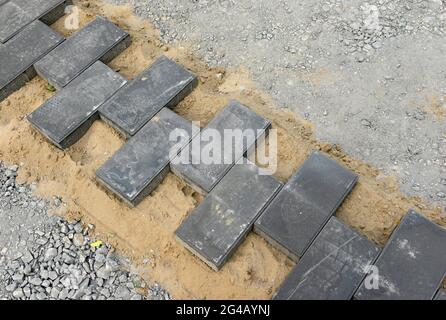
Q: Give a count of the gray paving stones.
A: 11